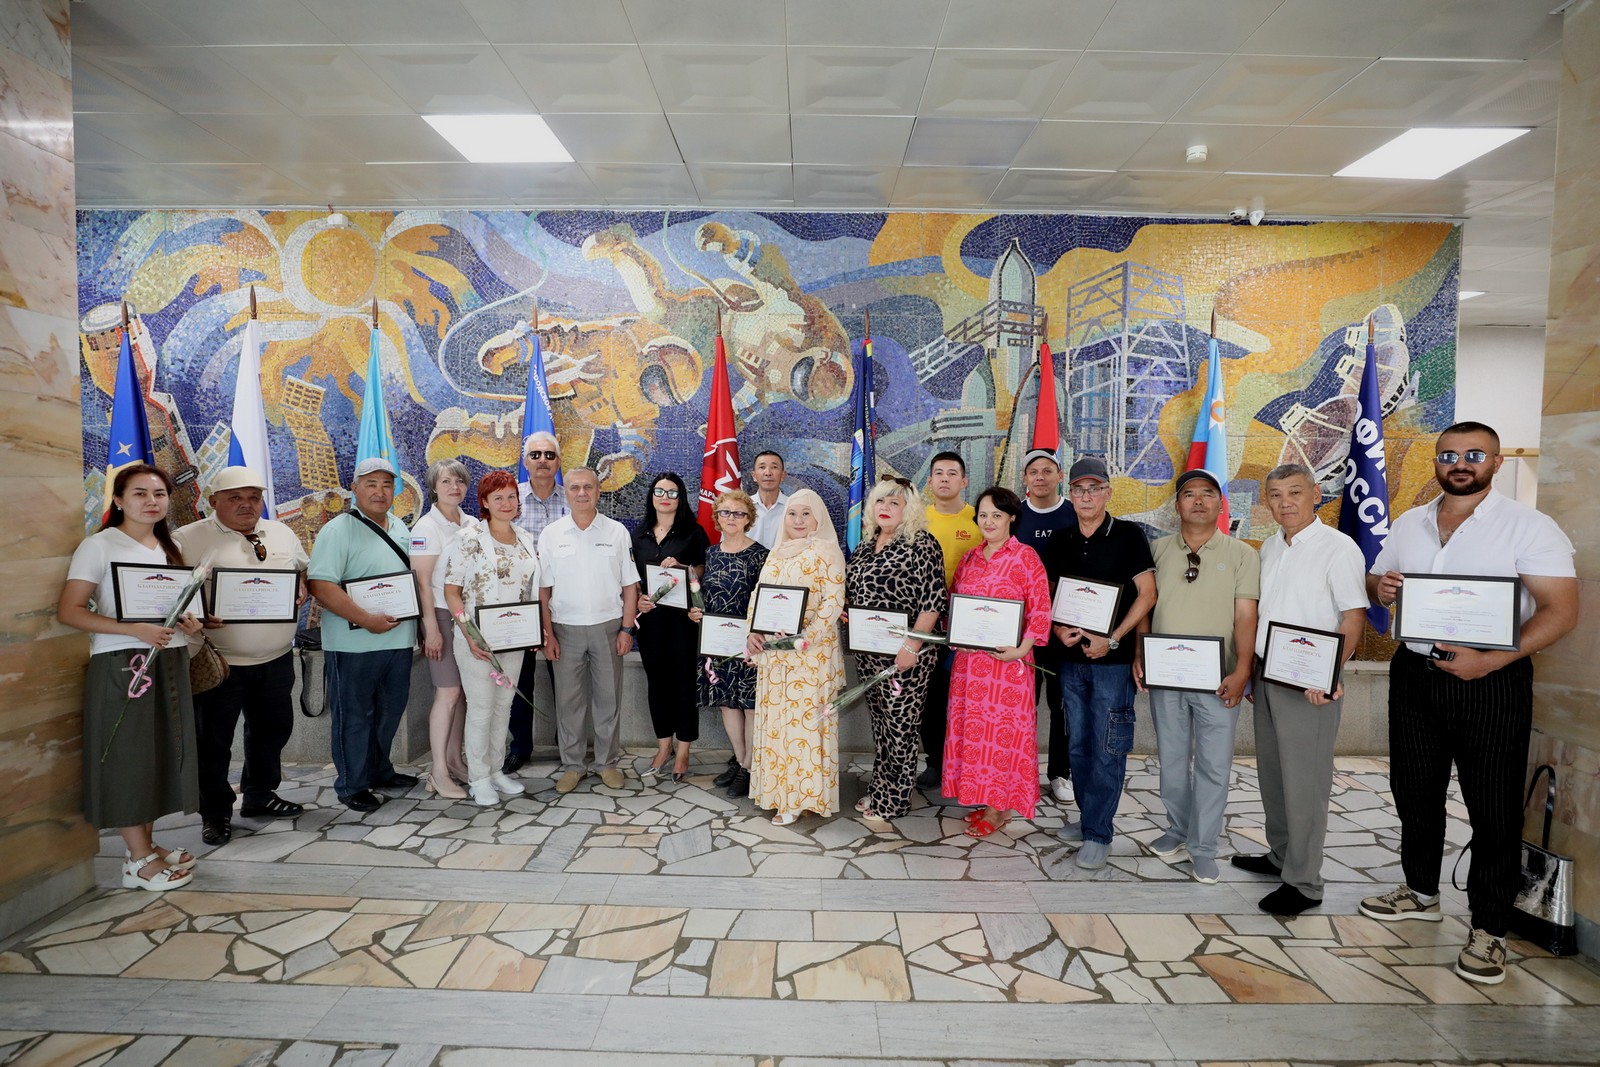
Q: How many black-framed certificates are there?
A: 13